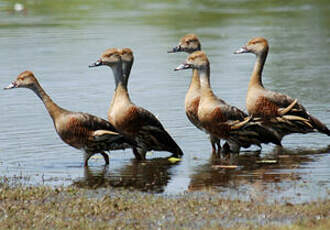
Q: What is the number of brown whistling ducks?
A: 6